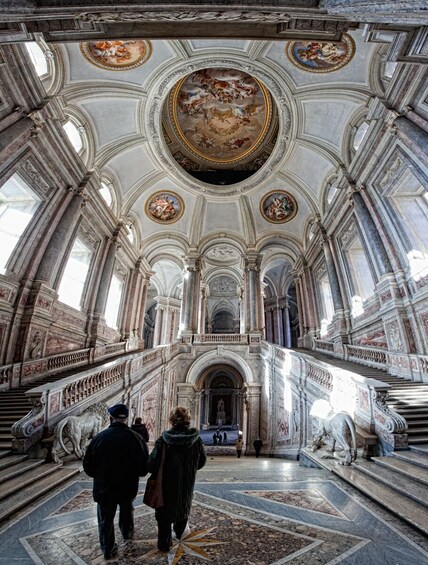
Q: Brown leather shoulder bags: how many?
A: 1